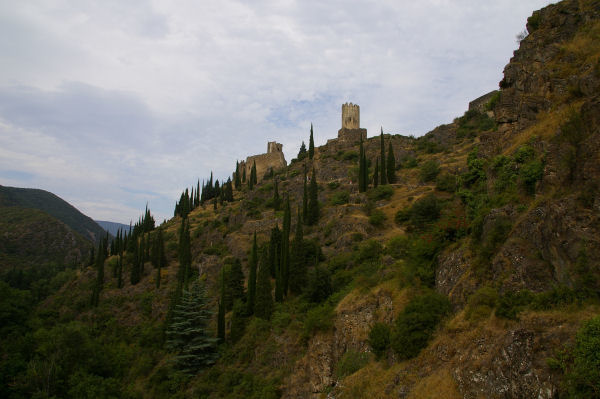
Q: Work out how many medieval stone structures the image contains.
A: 2